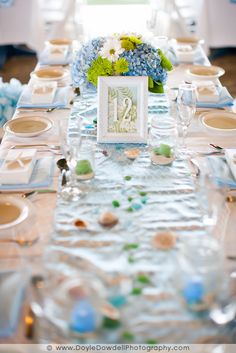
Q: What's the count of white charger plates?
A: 7